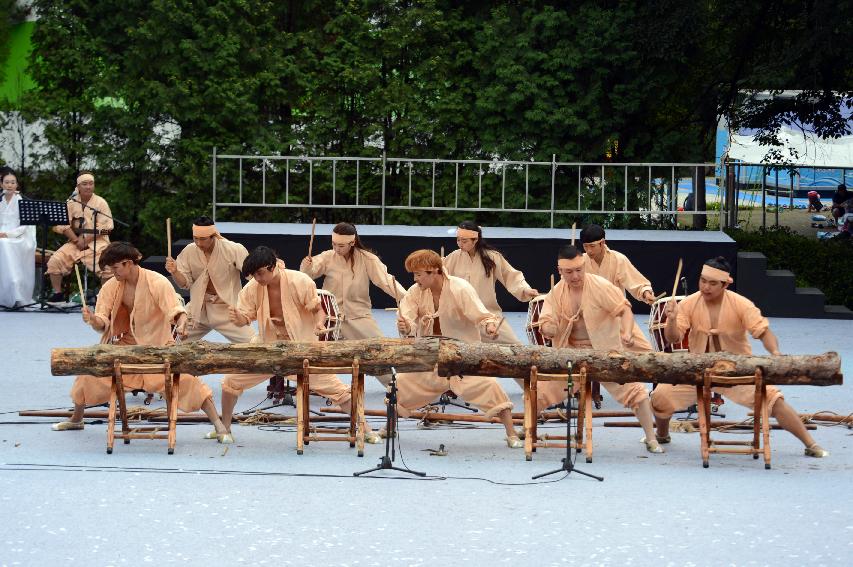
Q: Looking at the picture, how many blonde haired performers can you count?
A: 1